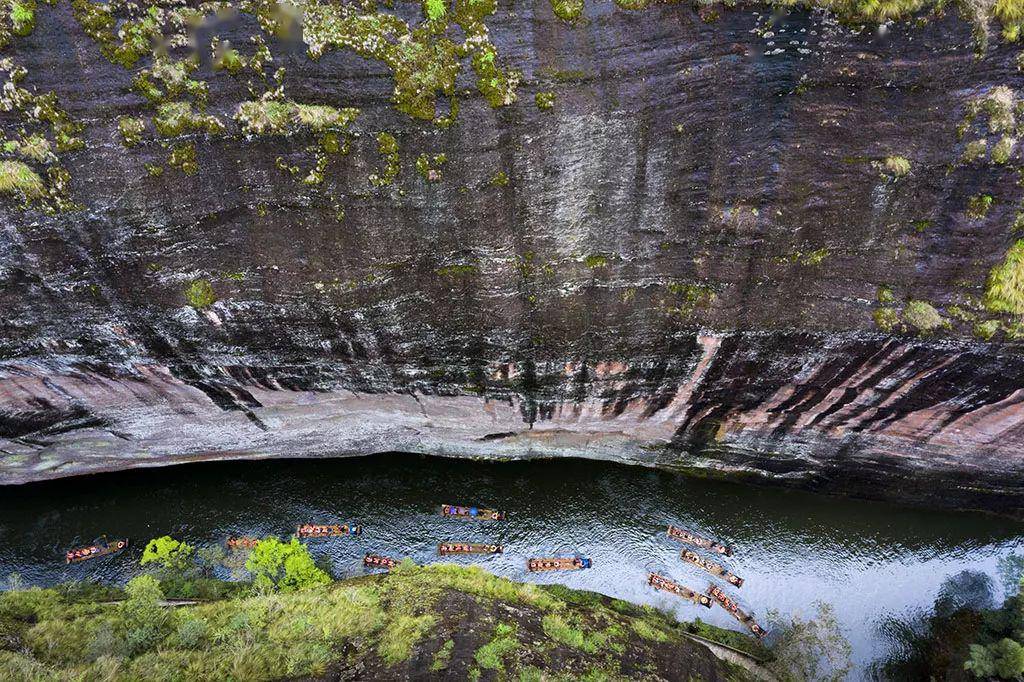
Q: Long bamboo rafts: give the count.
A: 11